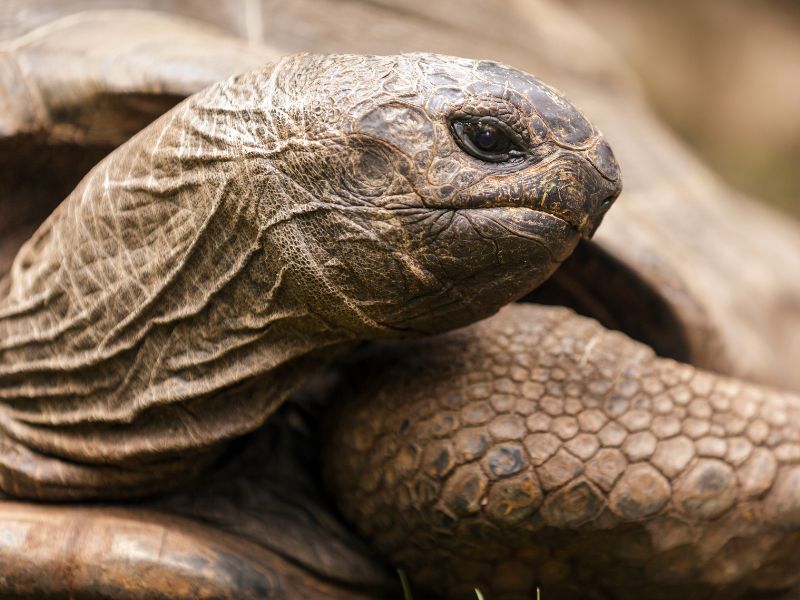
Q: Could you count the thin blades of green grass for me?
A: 3